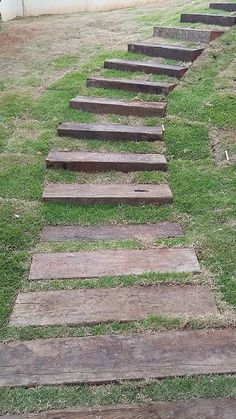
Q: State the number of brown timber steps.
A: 15